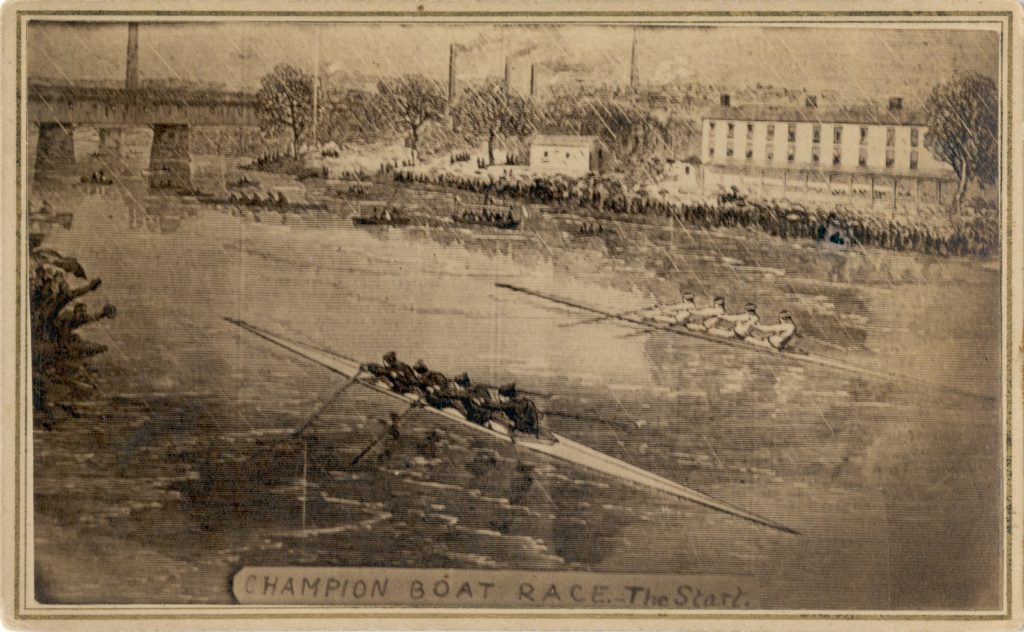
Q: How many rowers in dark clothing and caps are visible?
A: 4